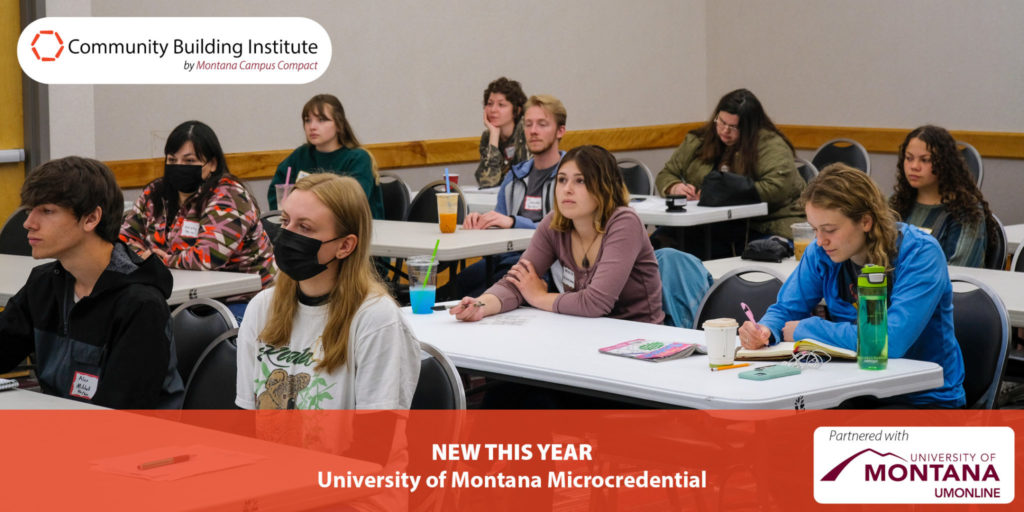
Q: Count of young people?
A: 10